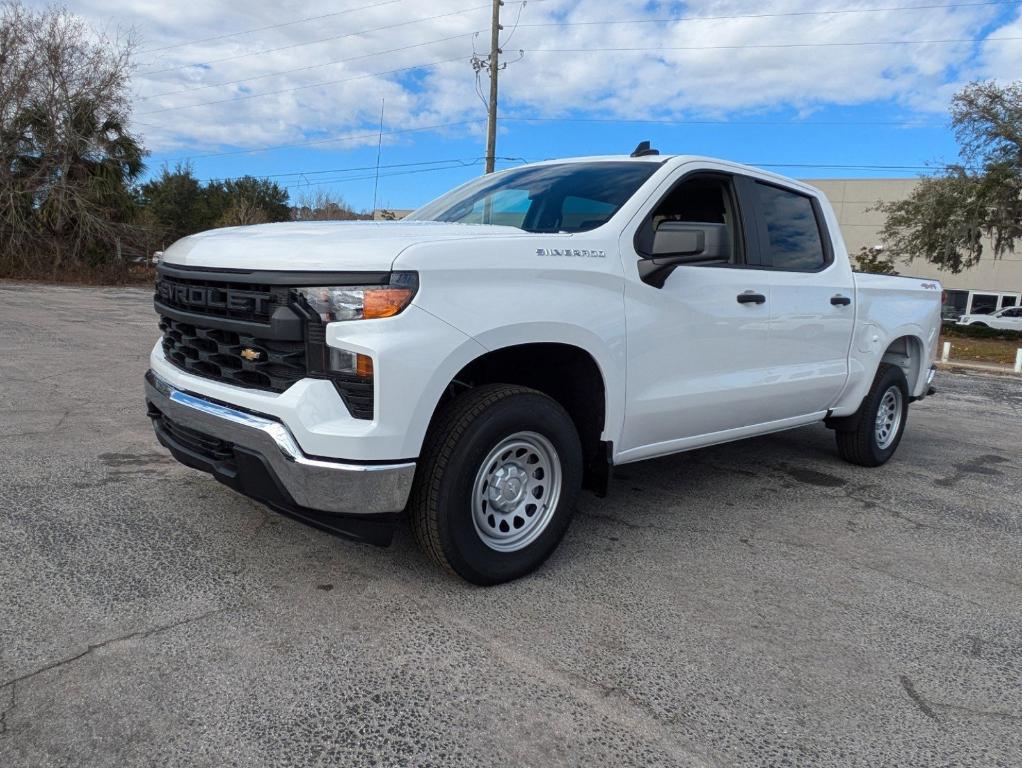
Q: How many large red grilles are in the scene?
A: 0